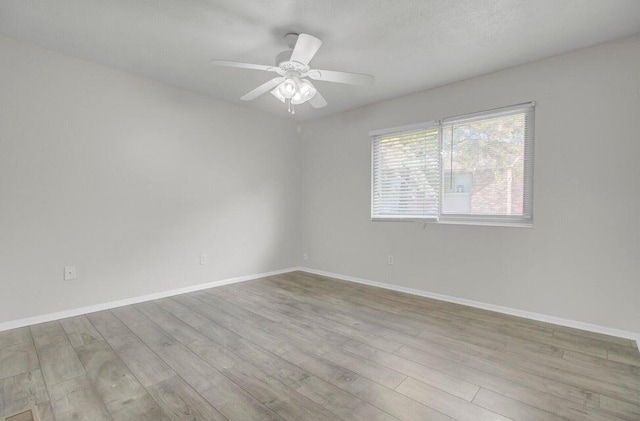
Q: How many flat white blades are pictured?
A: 5